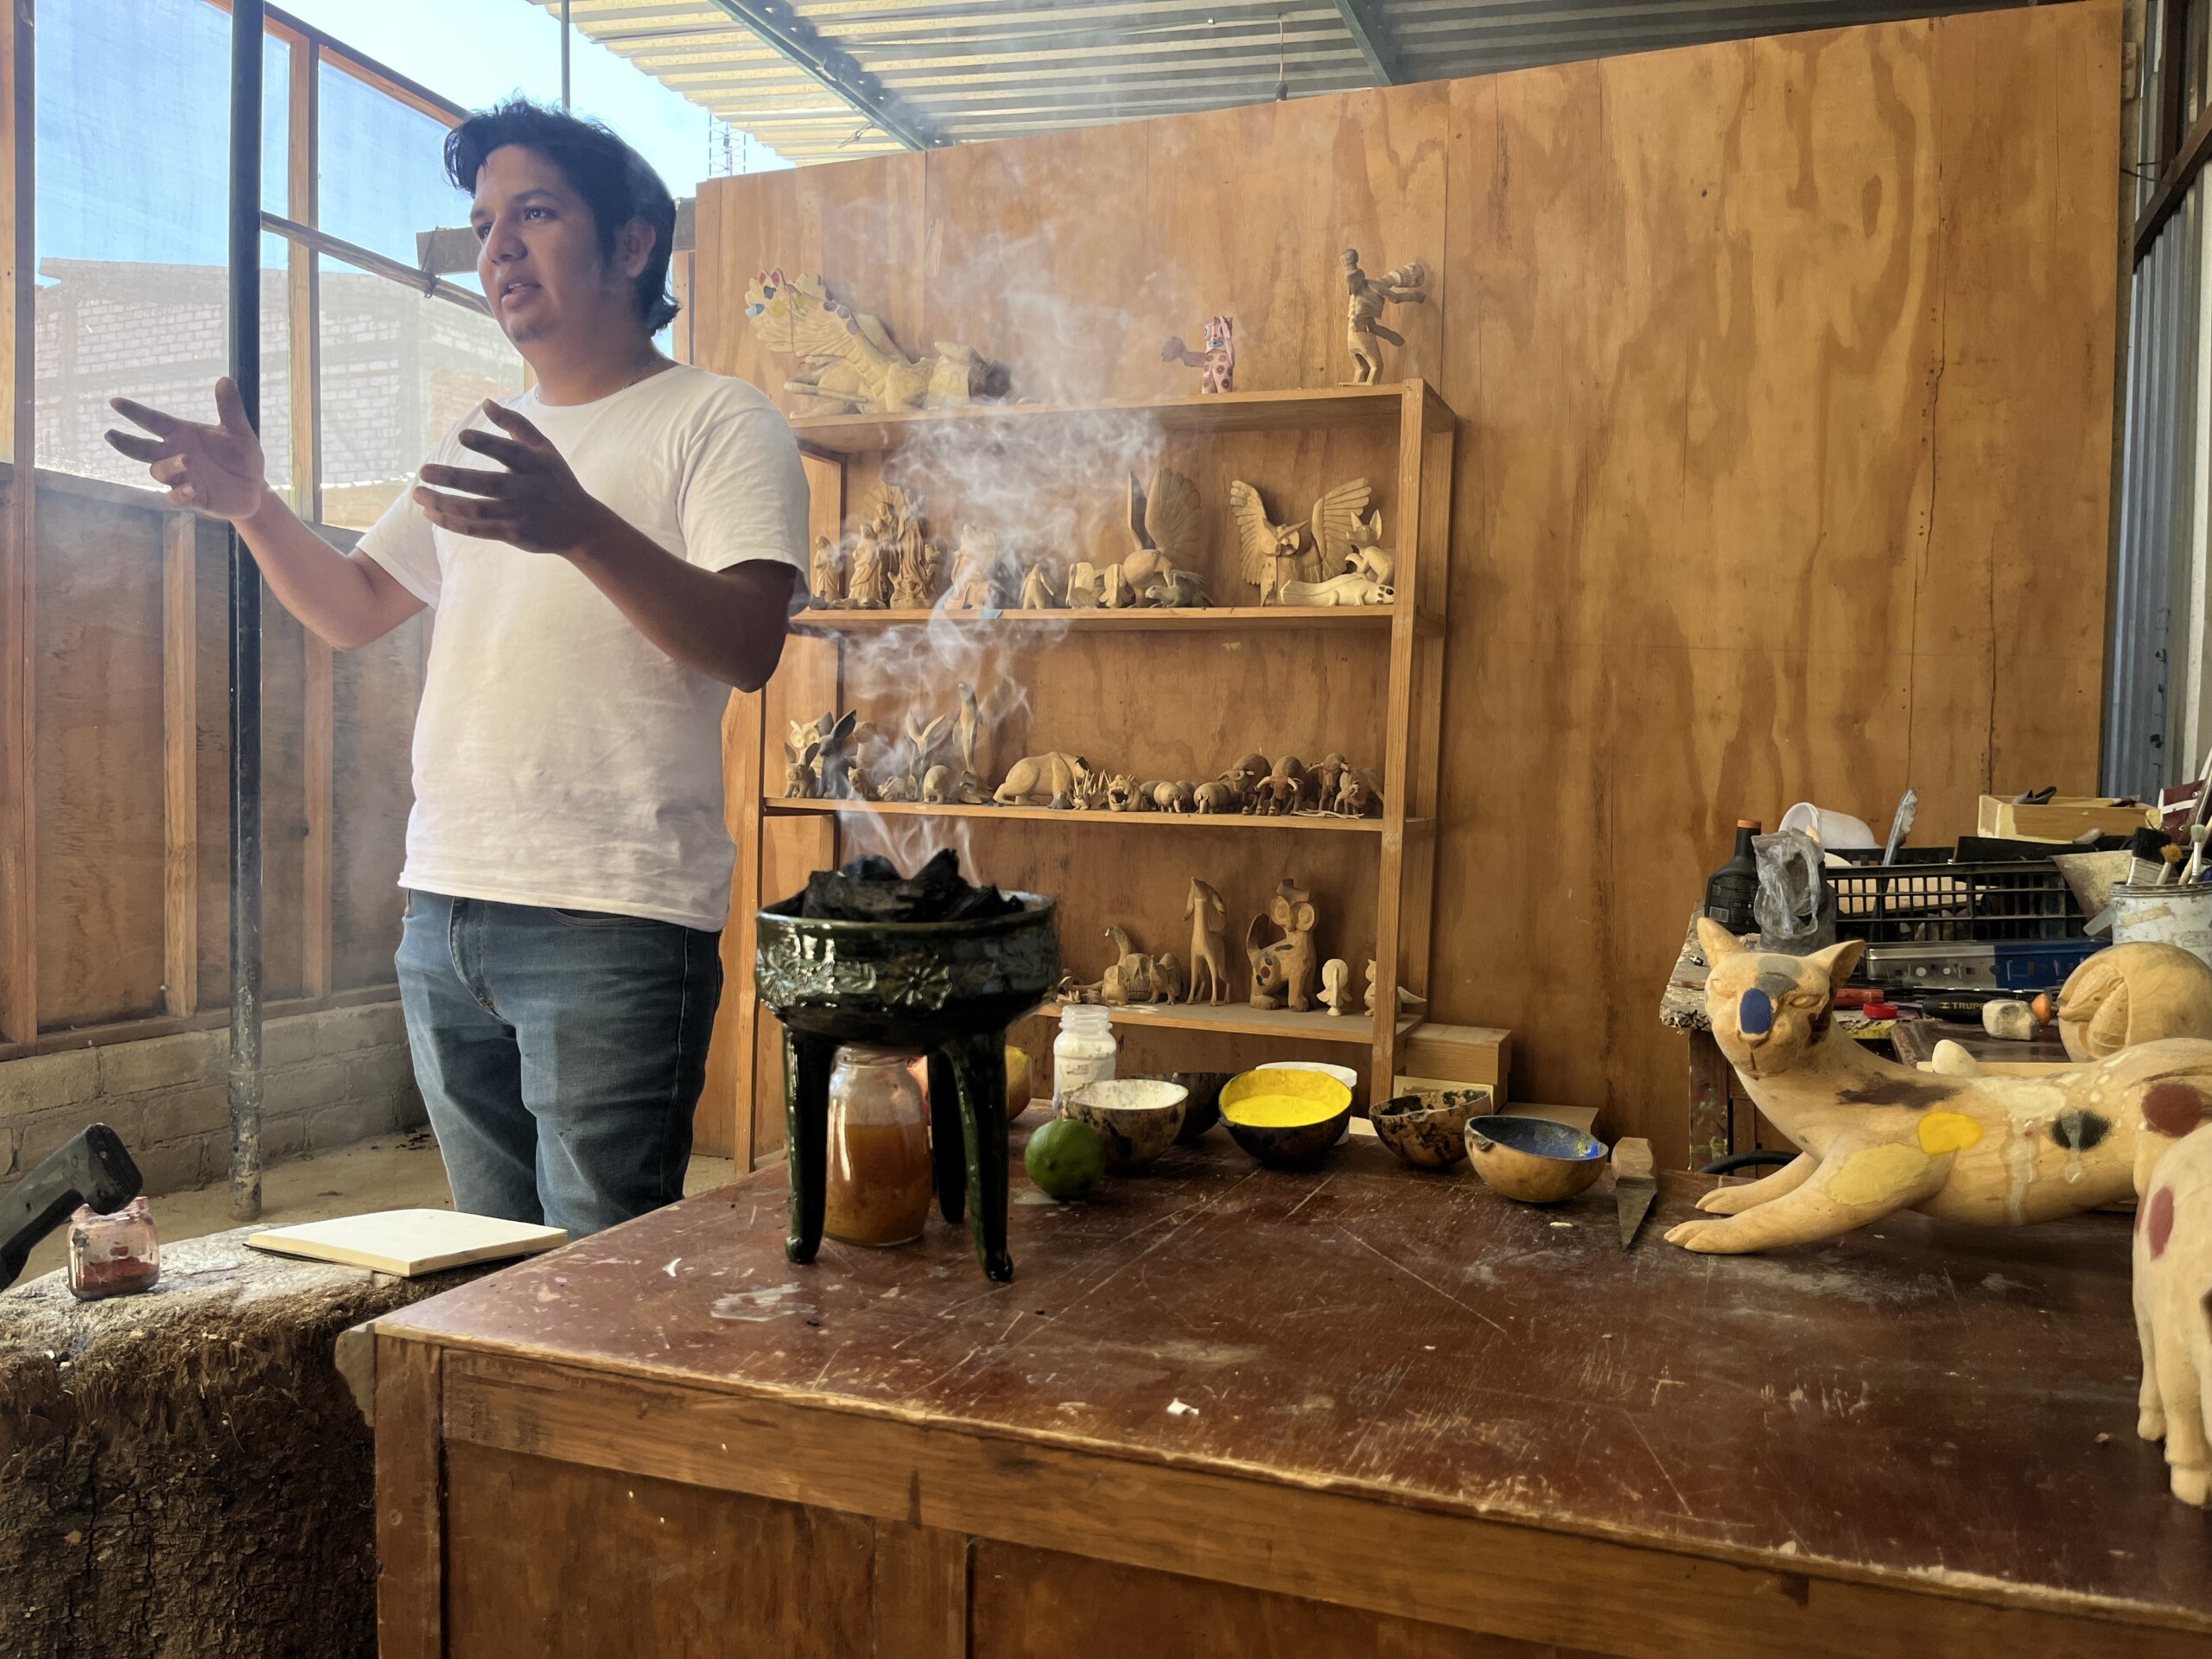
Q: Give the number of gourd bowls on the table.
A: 5